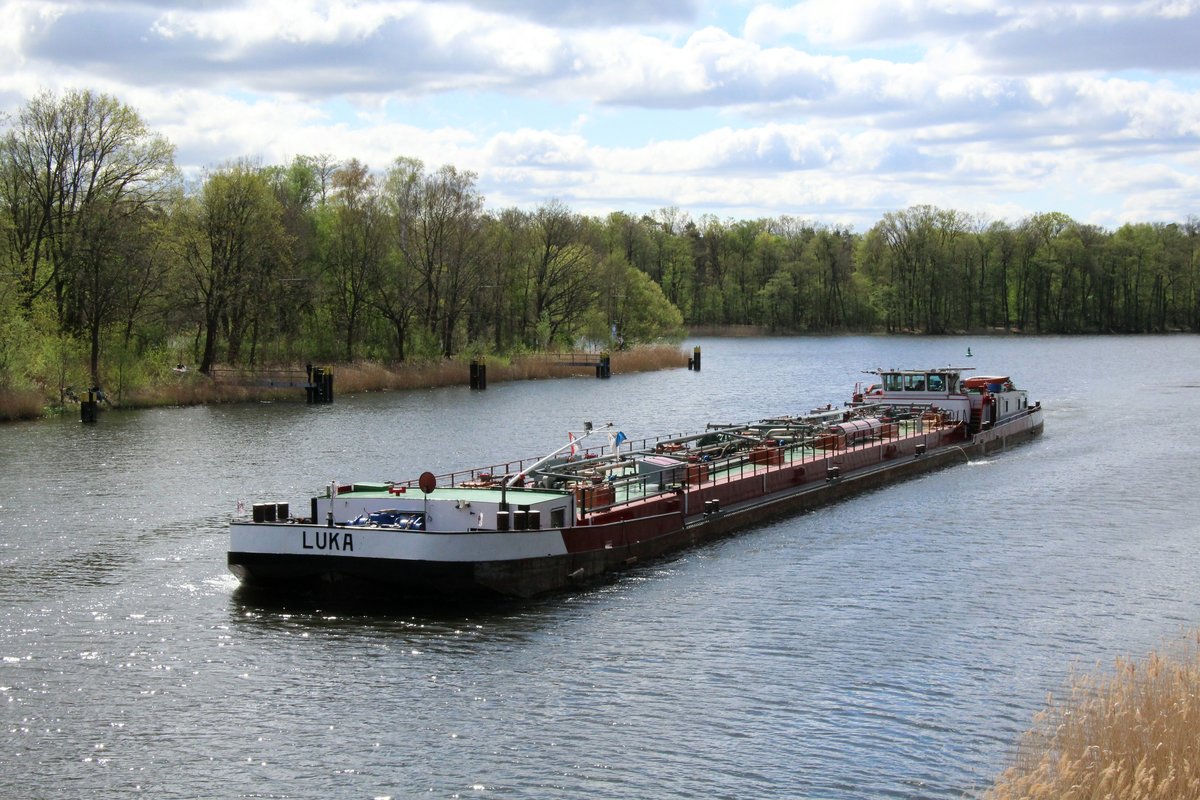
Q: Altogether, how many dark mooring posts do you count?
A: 5